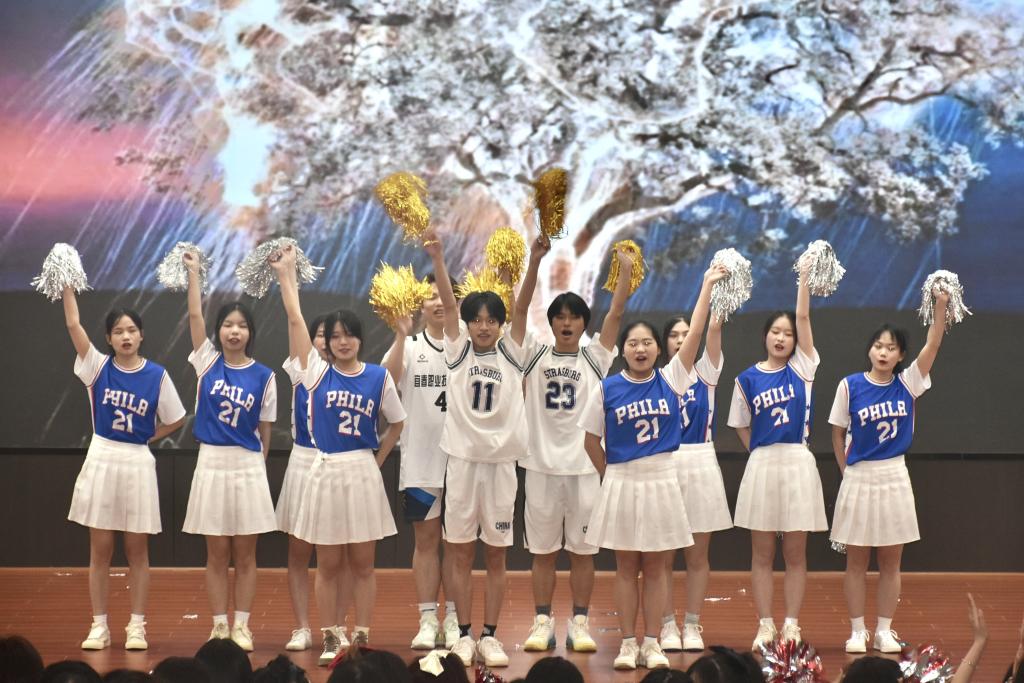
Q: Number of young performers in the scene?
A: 11